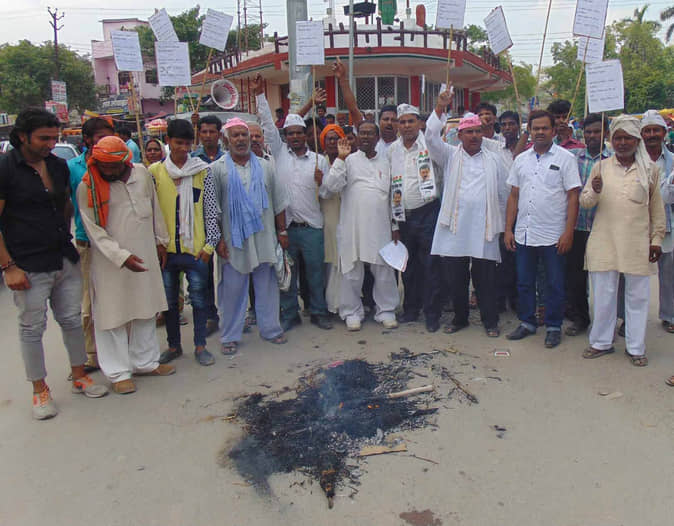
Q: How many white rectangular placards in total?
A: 10